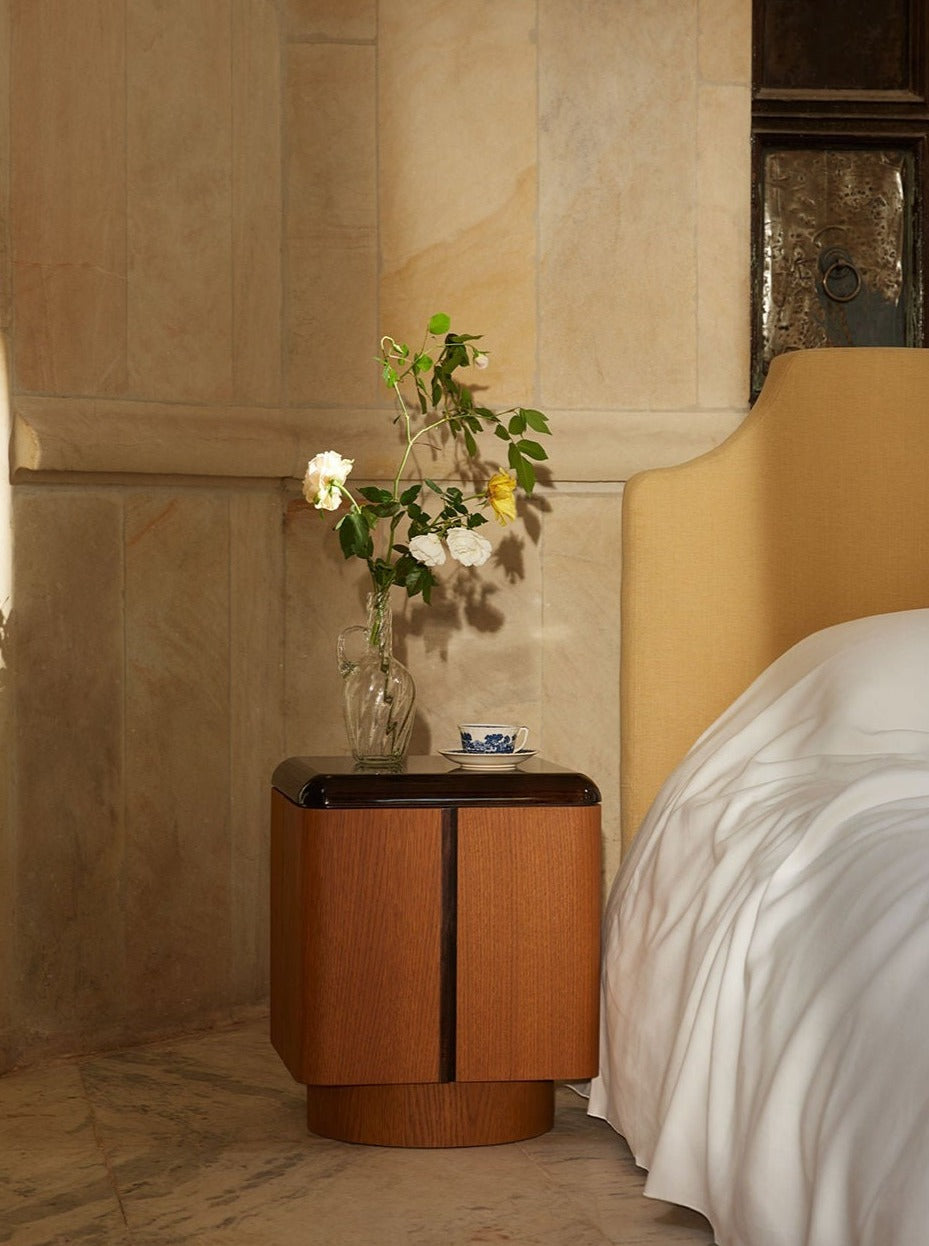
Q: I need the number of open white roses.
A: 3